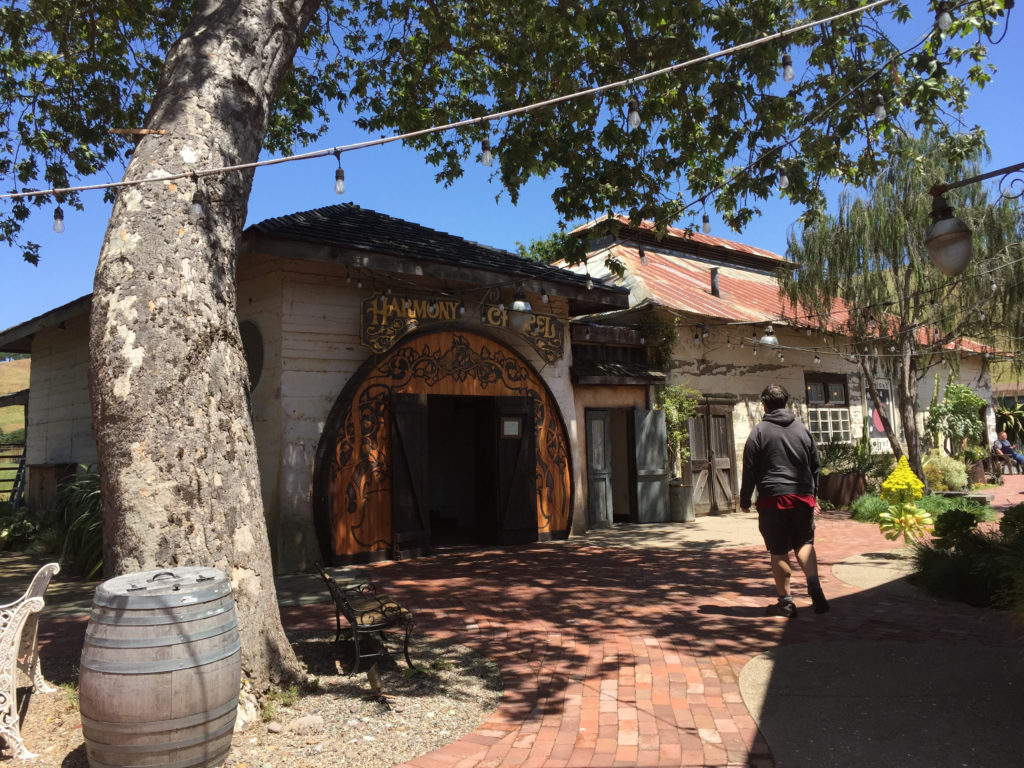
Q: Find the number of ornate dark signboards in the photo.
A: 2